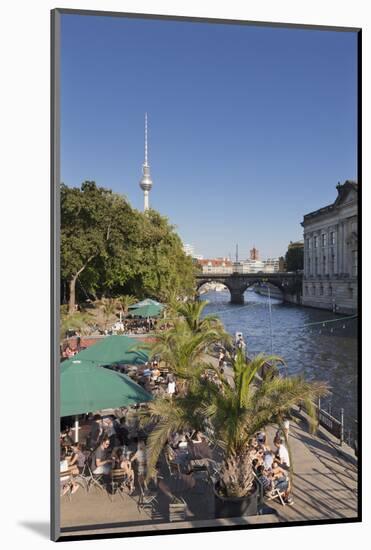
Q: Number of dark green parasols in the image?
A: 4